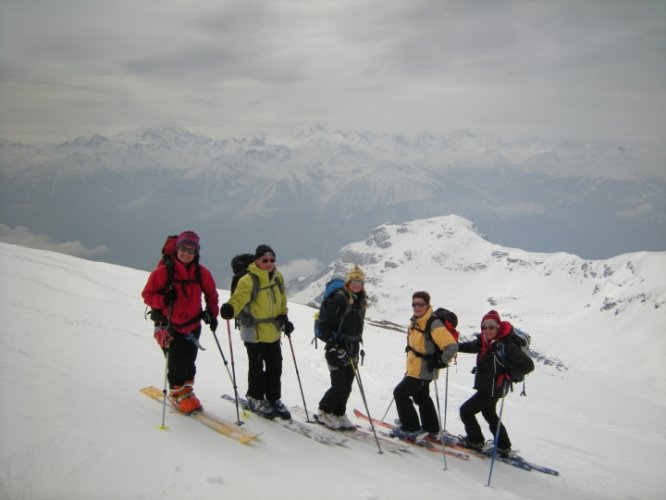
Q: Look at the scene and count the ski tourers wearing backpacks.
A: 5